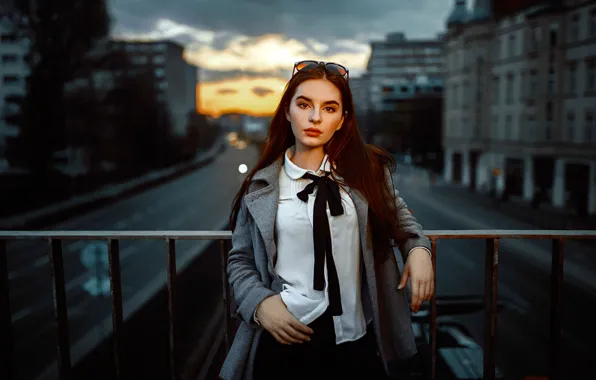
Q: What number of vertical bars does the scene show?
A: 8